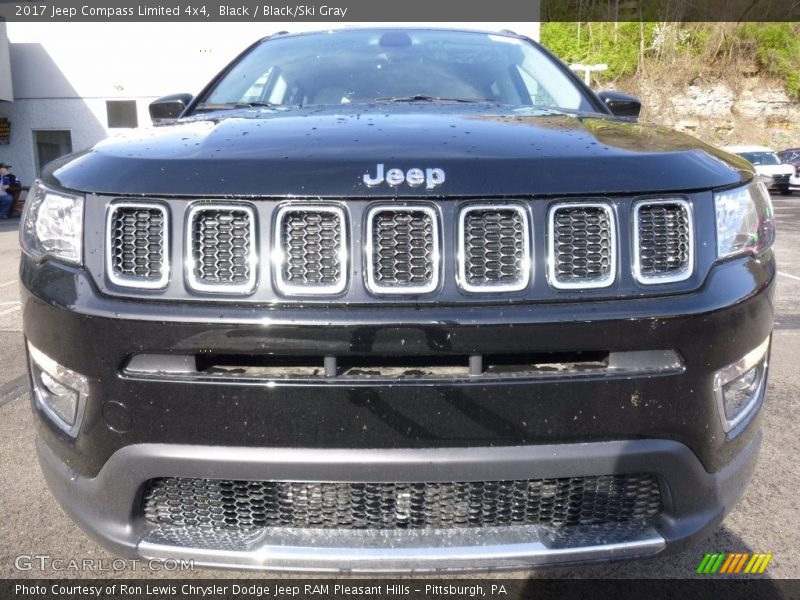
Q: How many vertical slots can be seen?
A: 7